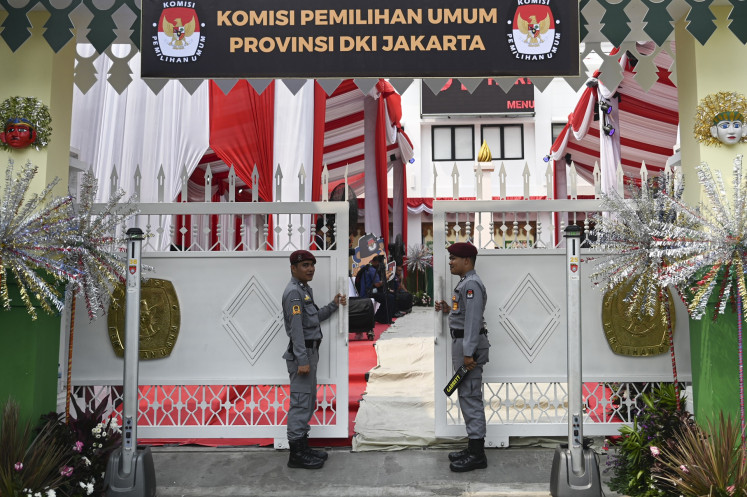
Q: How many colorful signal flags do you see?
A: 0